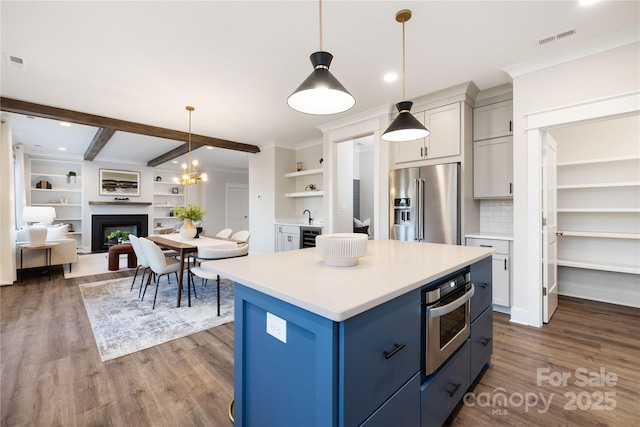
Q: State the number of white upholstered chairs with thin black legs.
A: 5